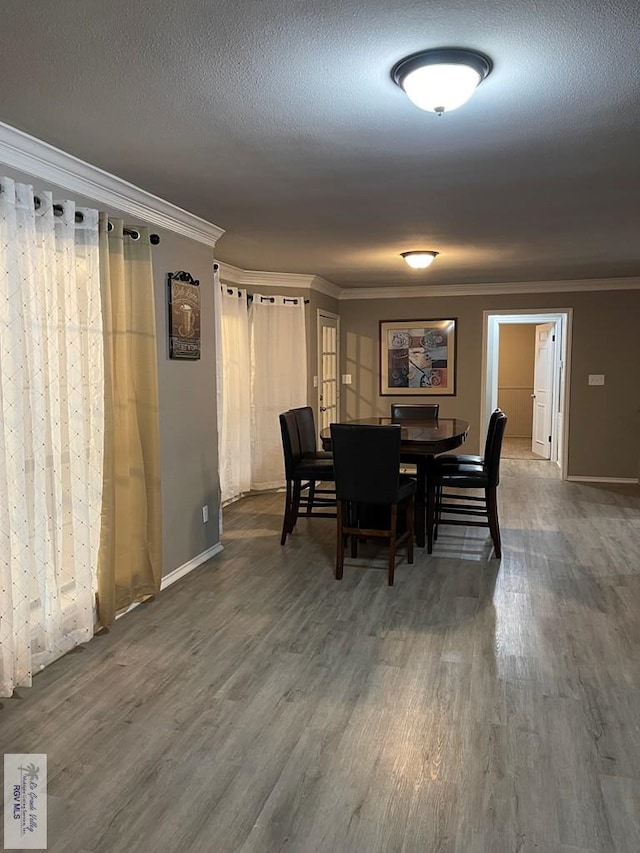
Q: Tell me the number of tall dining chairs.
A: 6